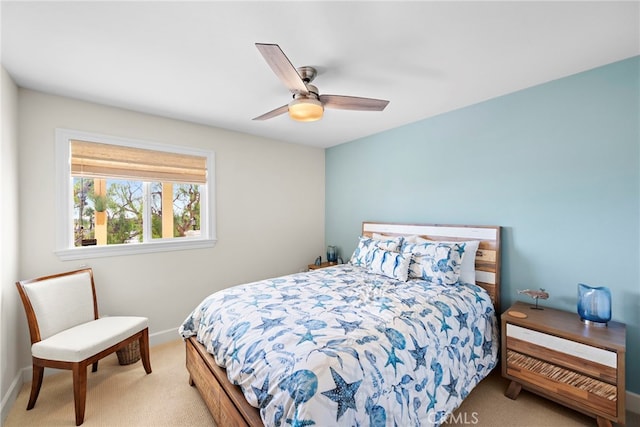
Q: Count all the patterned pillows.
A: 3